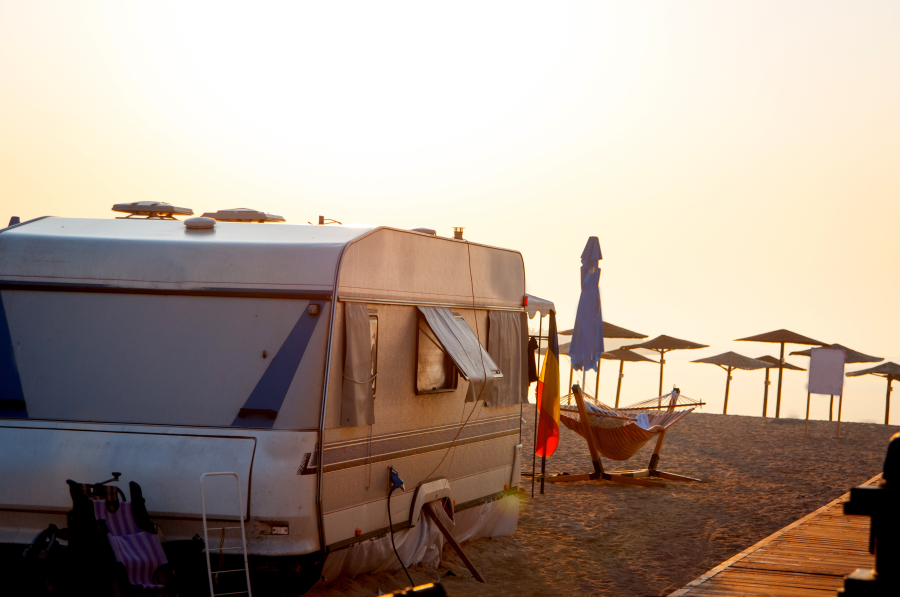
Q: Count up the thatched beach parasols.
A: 9